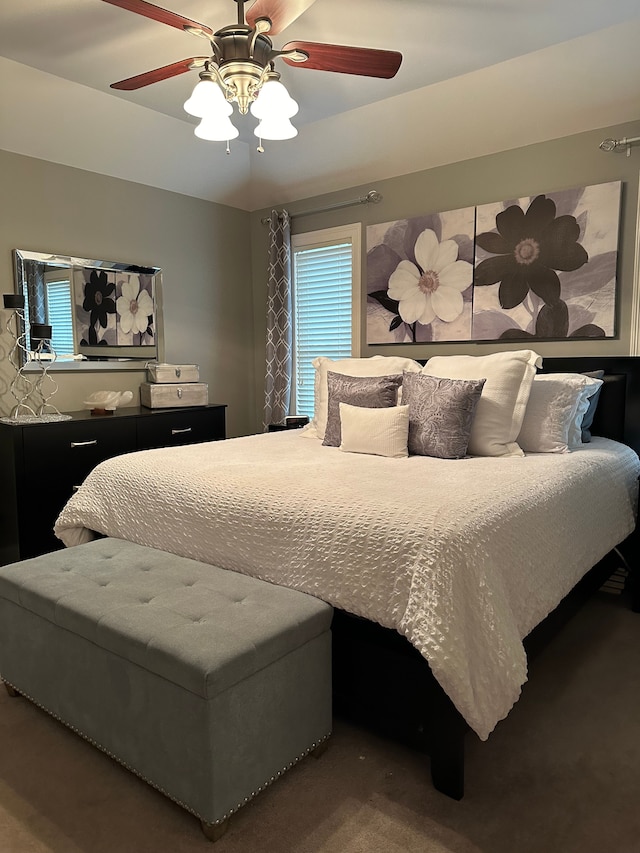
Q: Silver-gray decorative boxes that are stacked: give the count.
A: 2